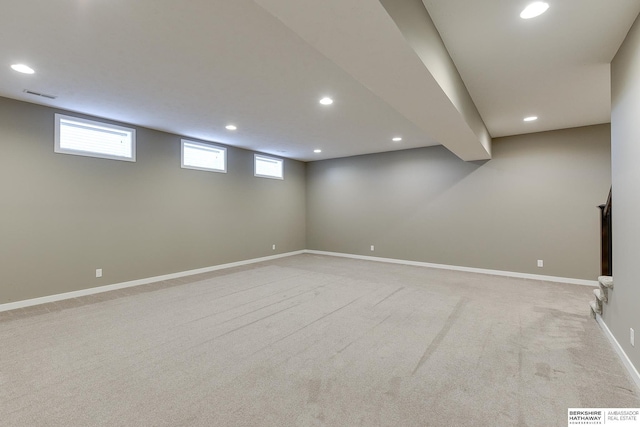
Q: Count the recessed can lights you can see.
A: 7